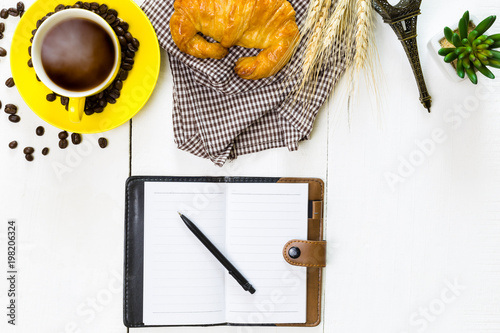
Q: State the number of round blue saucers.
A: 0